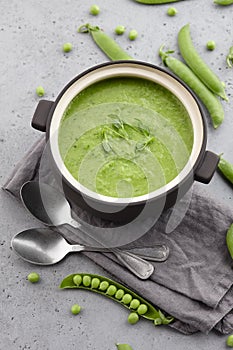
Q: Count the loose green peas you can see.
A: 11